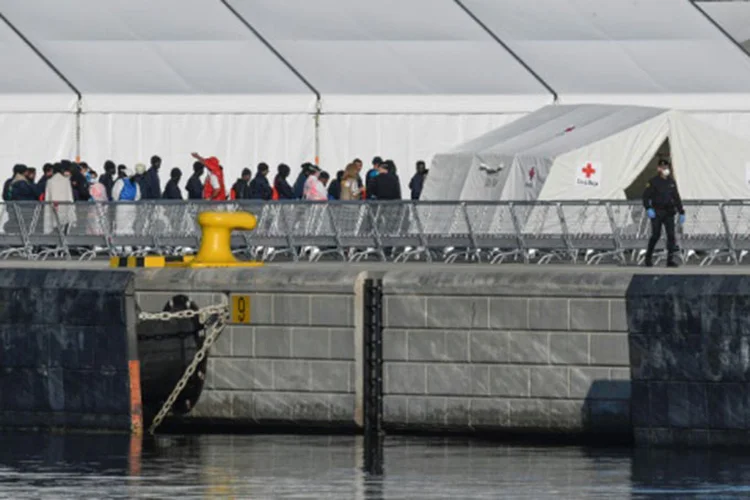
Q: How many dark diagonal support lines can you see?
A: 4